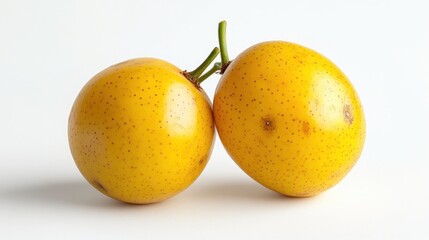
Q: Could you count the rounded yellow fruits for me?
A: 2